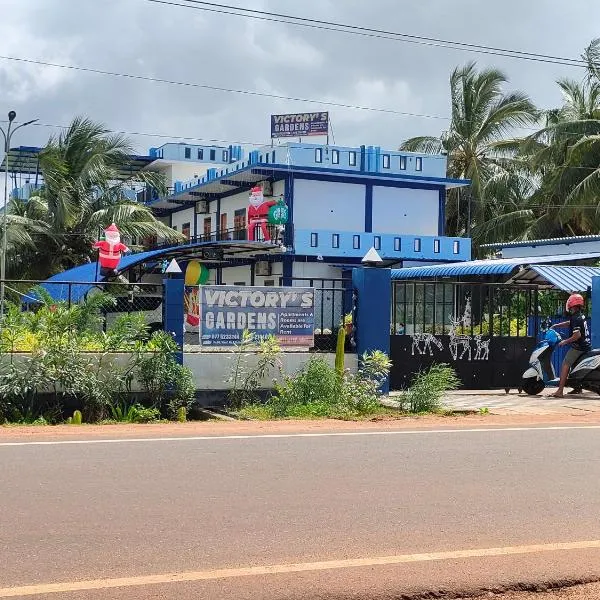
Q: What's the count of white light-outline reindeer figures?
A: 3